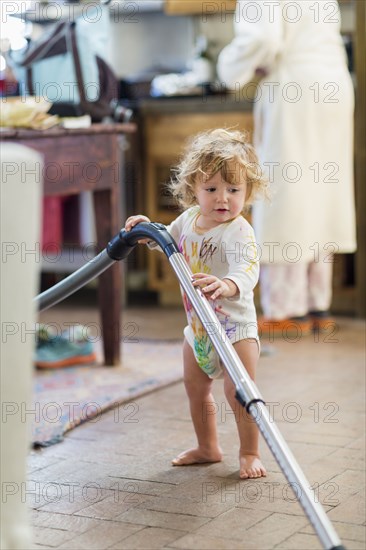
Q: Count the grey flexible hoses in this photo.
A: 1